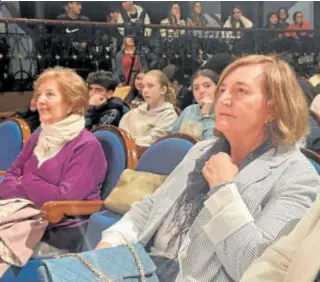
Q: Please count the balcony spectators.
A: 9